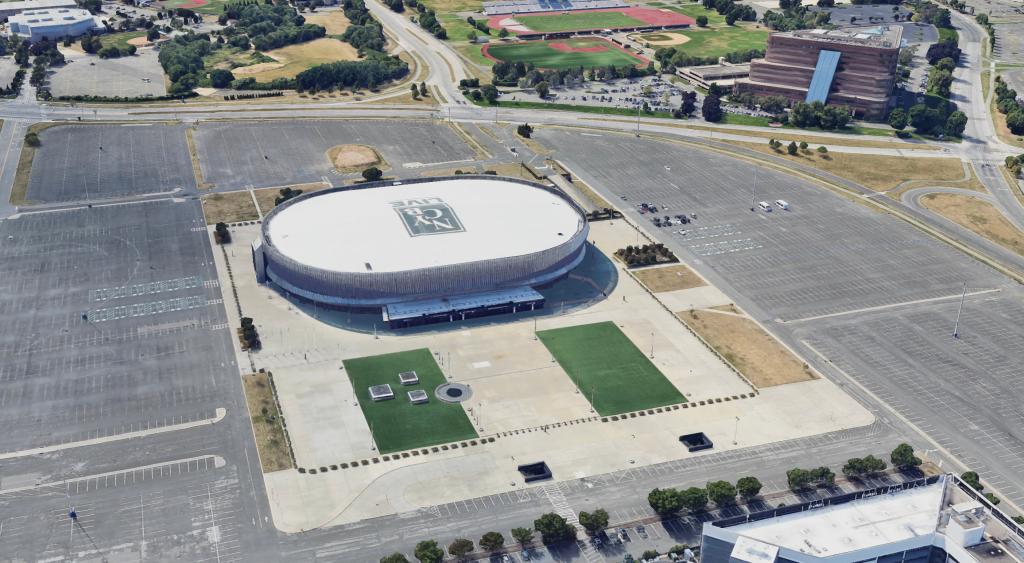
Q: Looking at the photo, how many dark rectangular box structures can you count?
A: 2